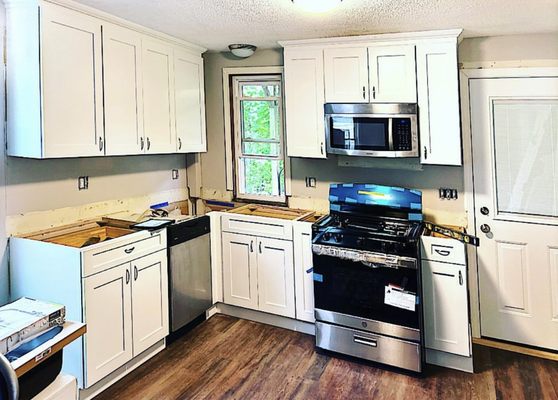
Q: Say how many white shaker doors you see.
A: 14